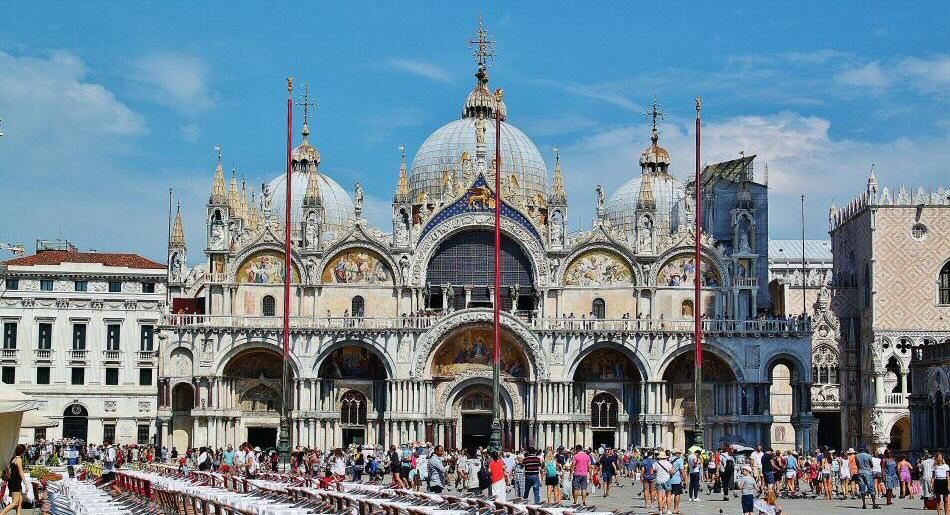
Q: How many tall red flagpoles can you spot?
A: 3